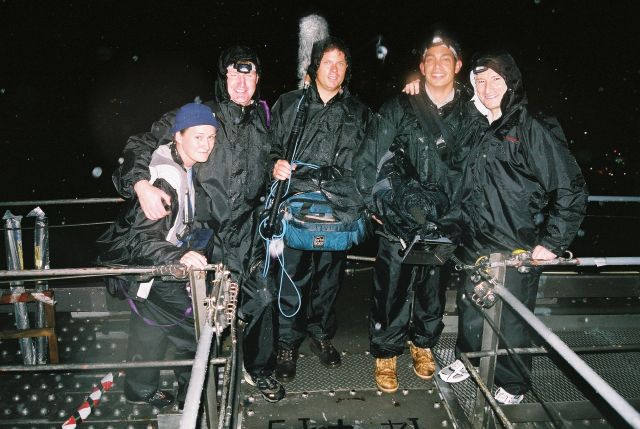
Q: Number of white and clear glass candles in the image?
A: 0